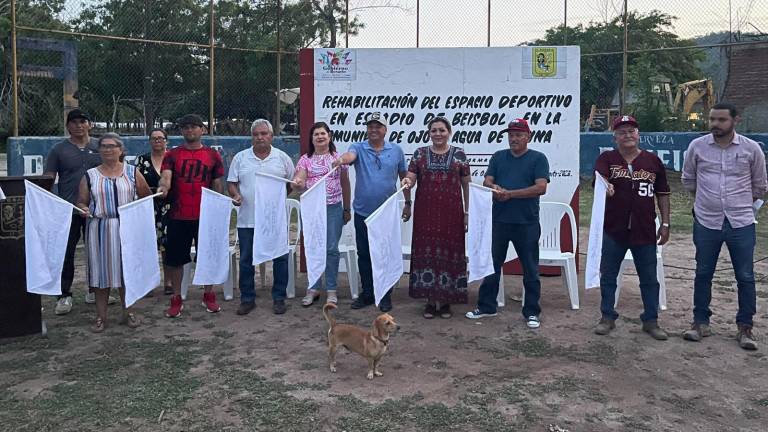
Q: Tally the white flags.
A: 8